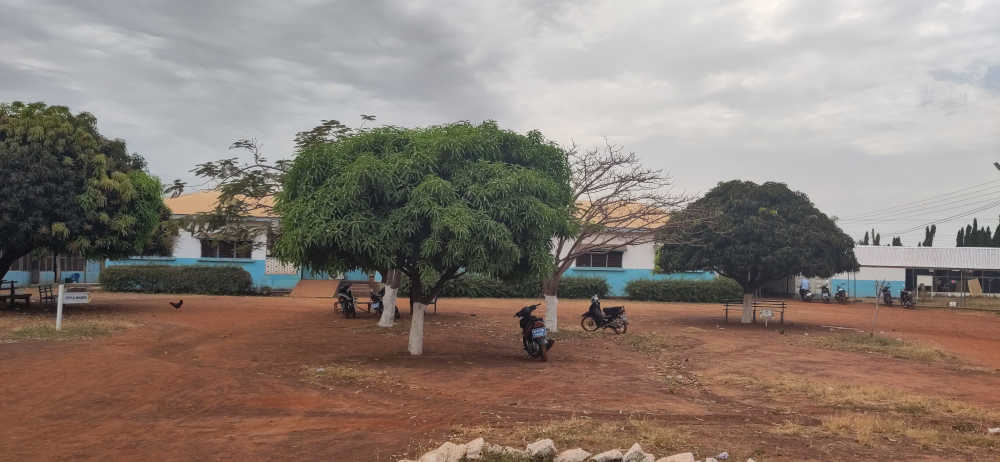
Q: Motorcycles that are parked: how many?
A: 9